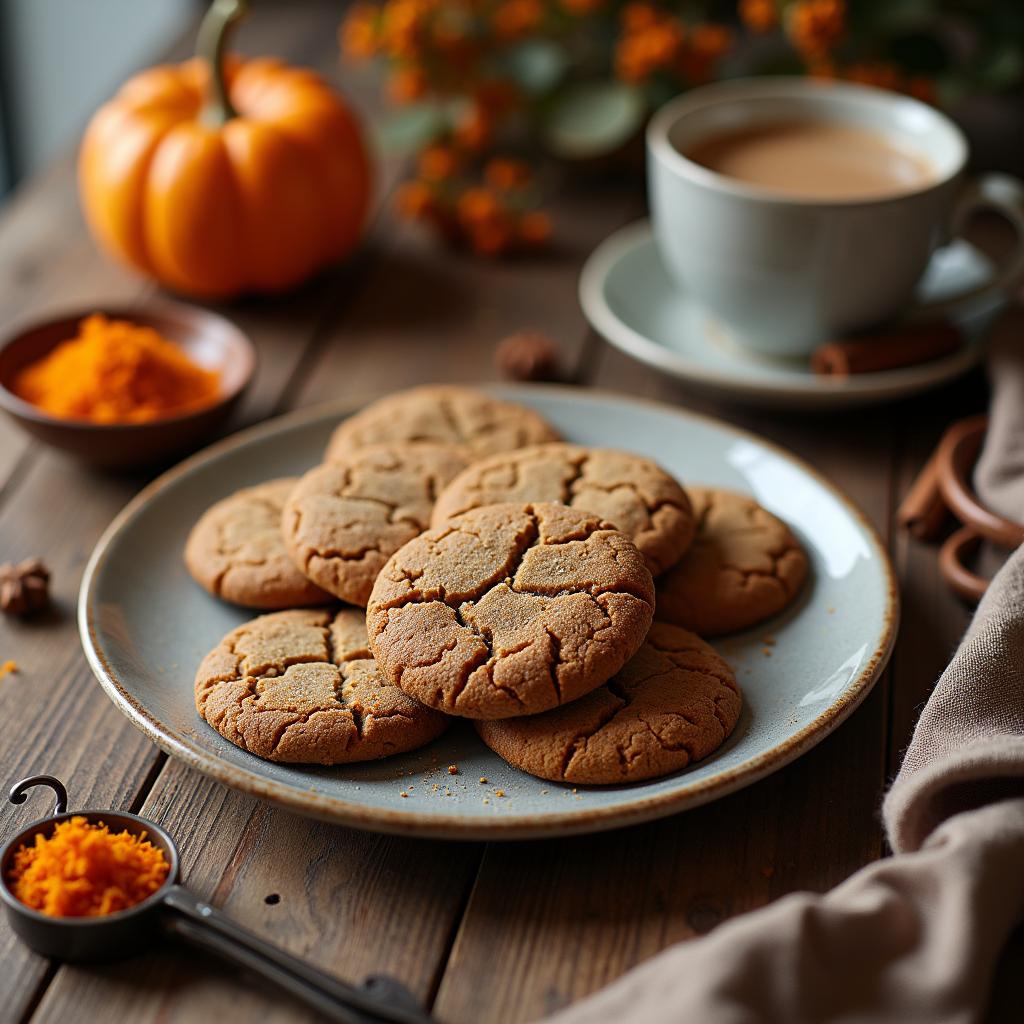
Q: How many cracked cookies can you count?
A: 8